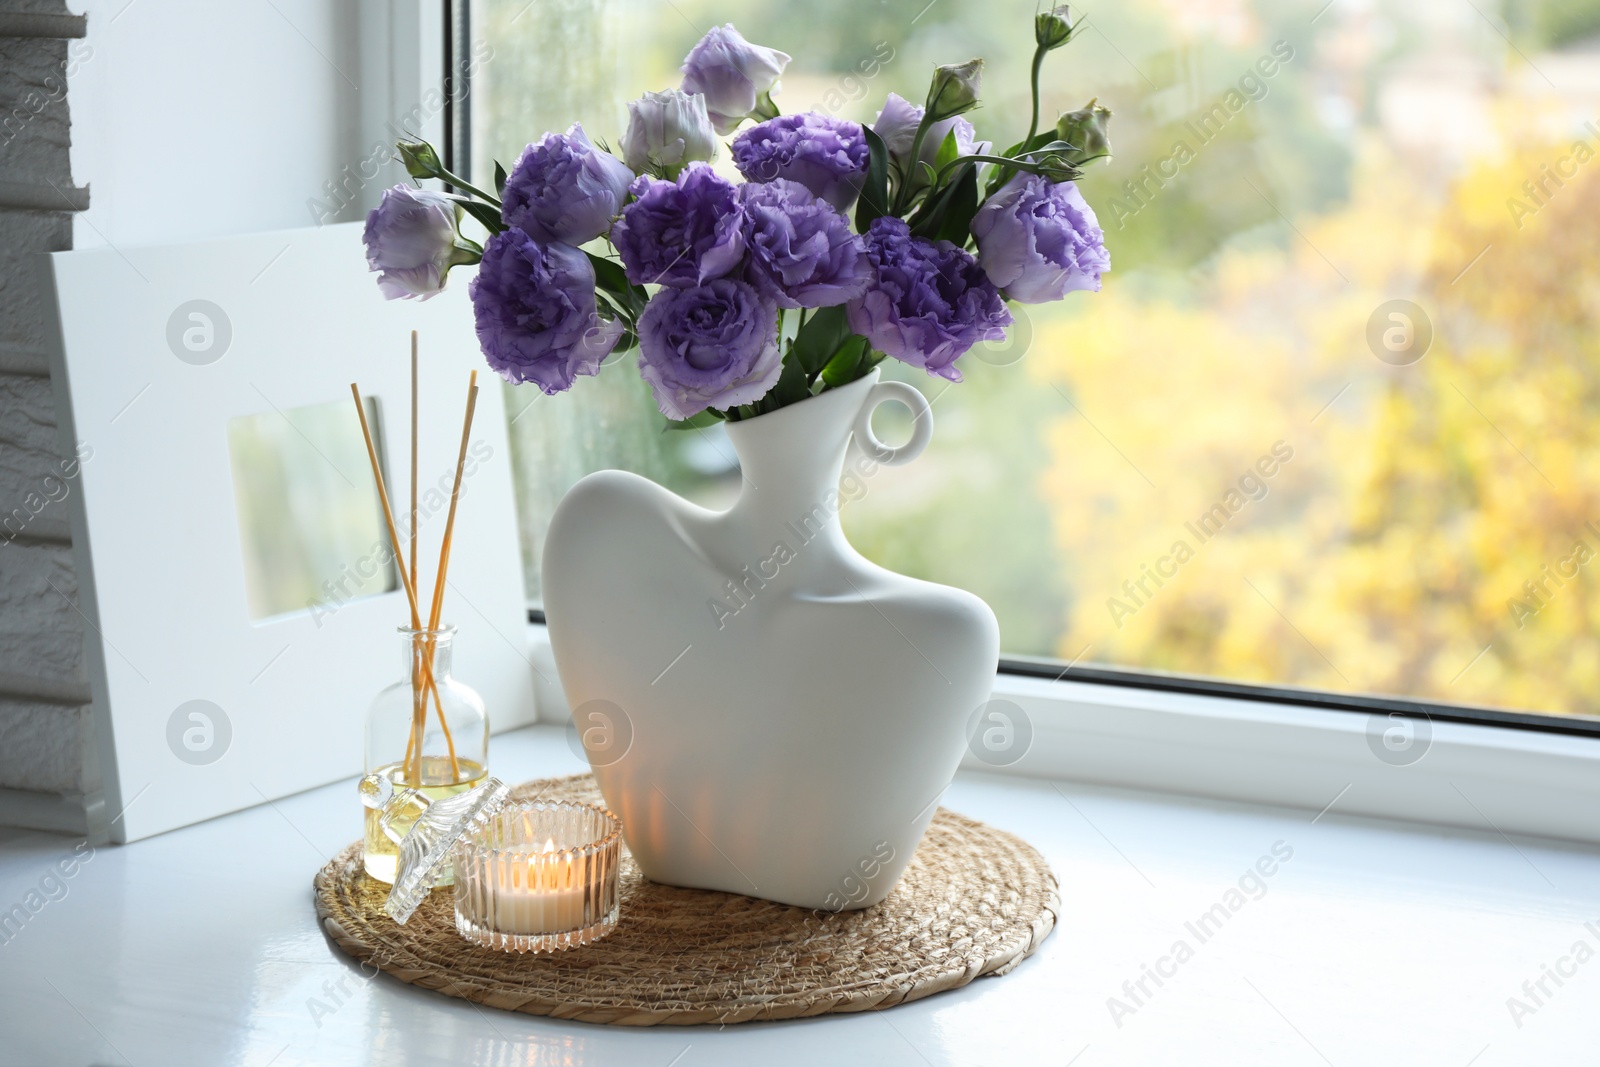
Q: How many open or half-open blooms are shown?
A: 12